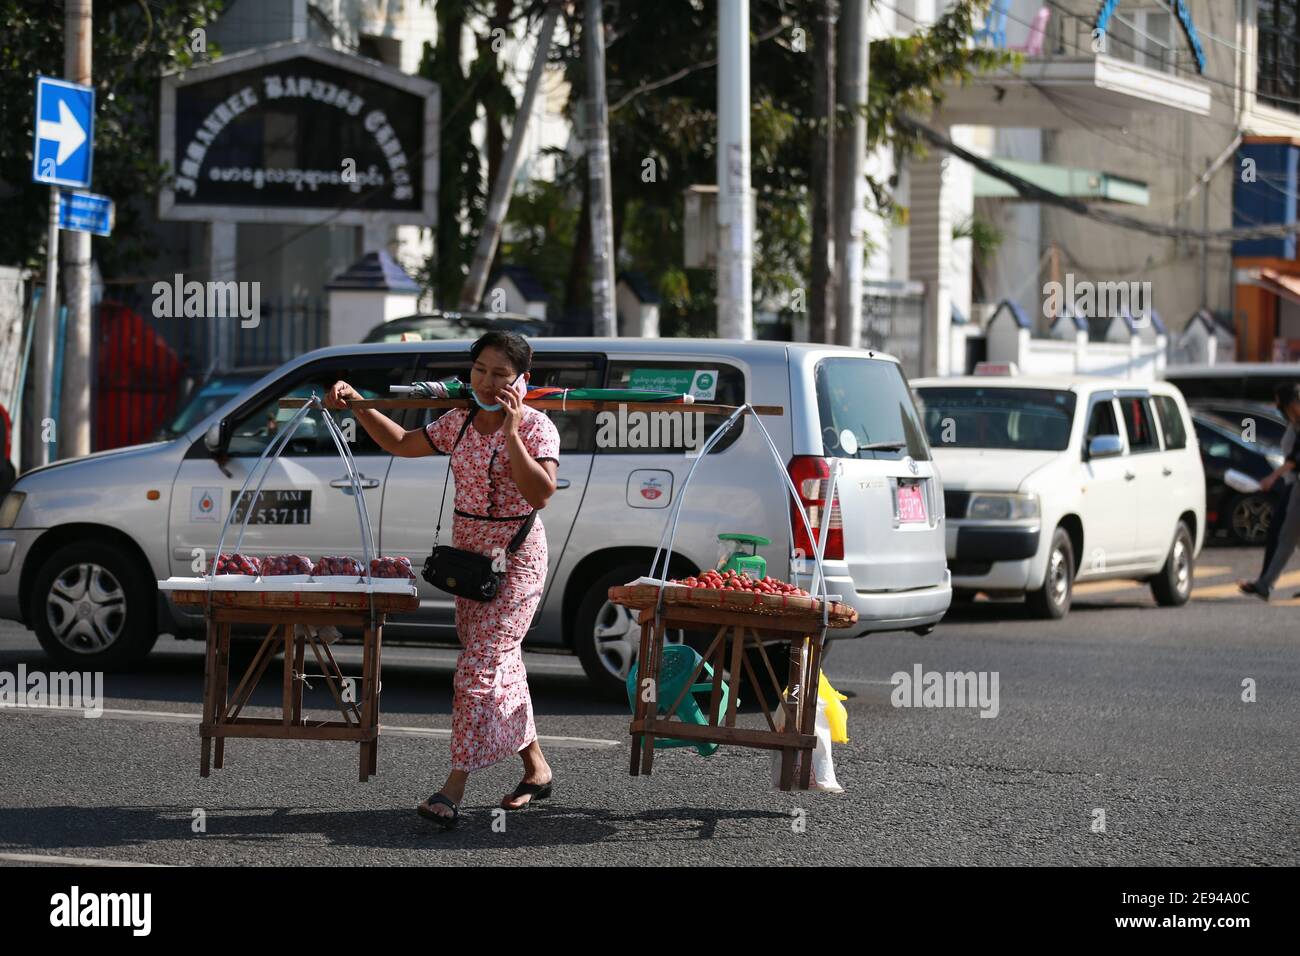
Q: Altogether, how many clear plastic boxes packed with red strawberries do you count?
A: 4